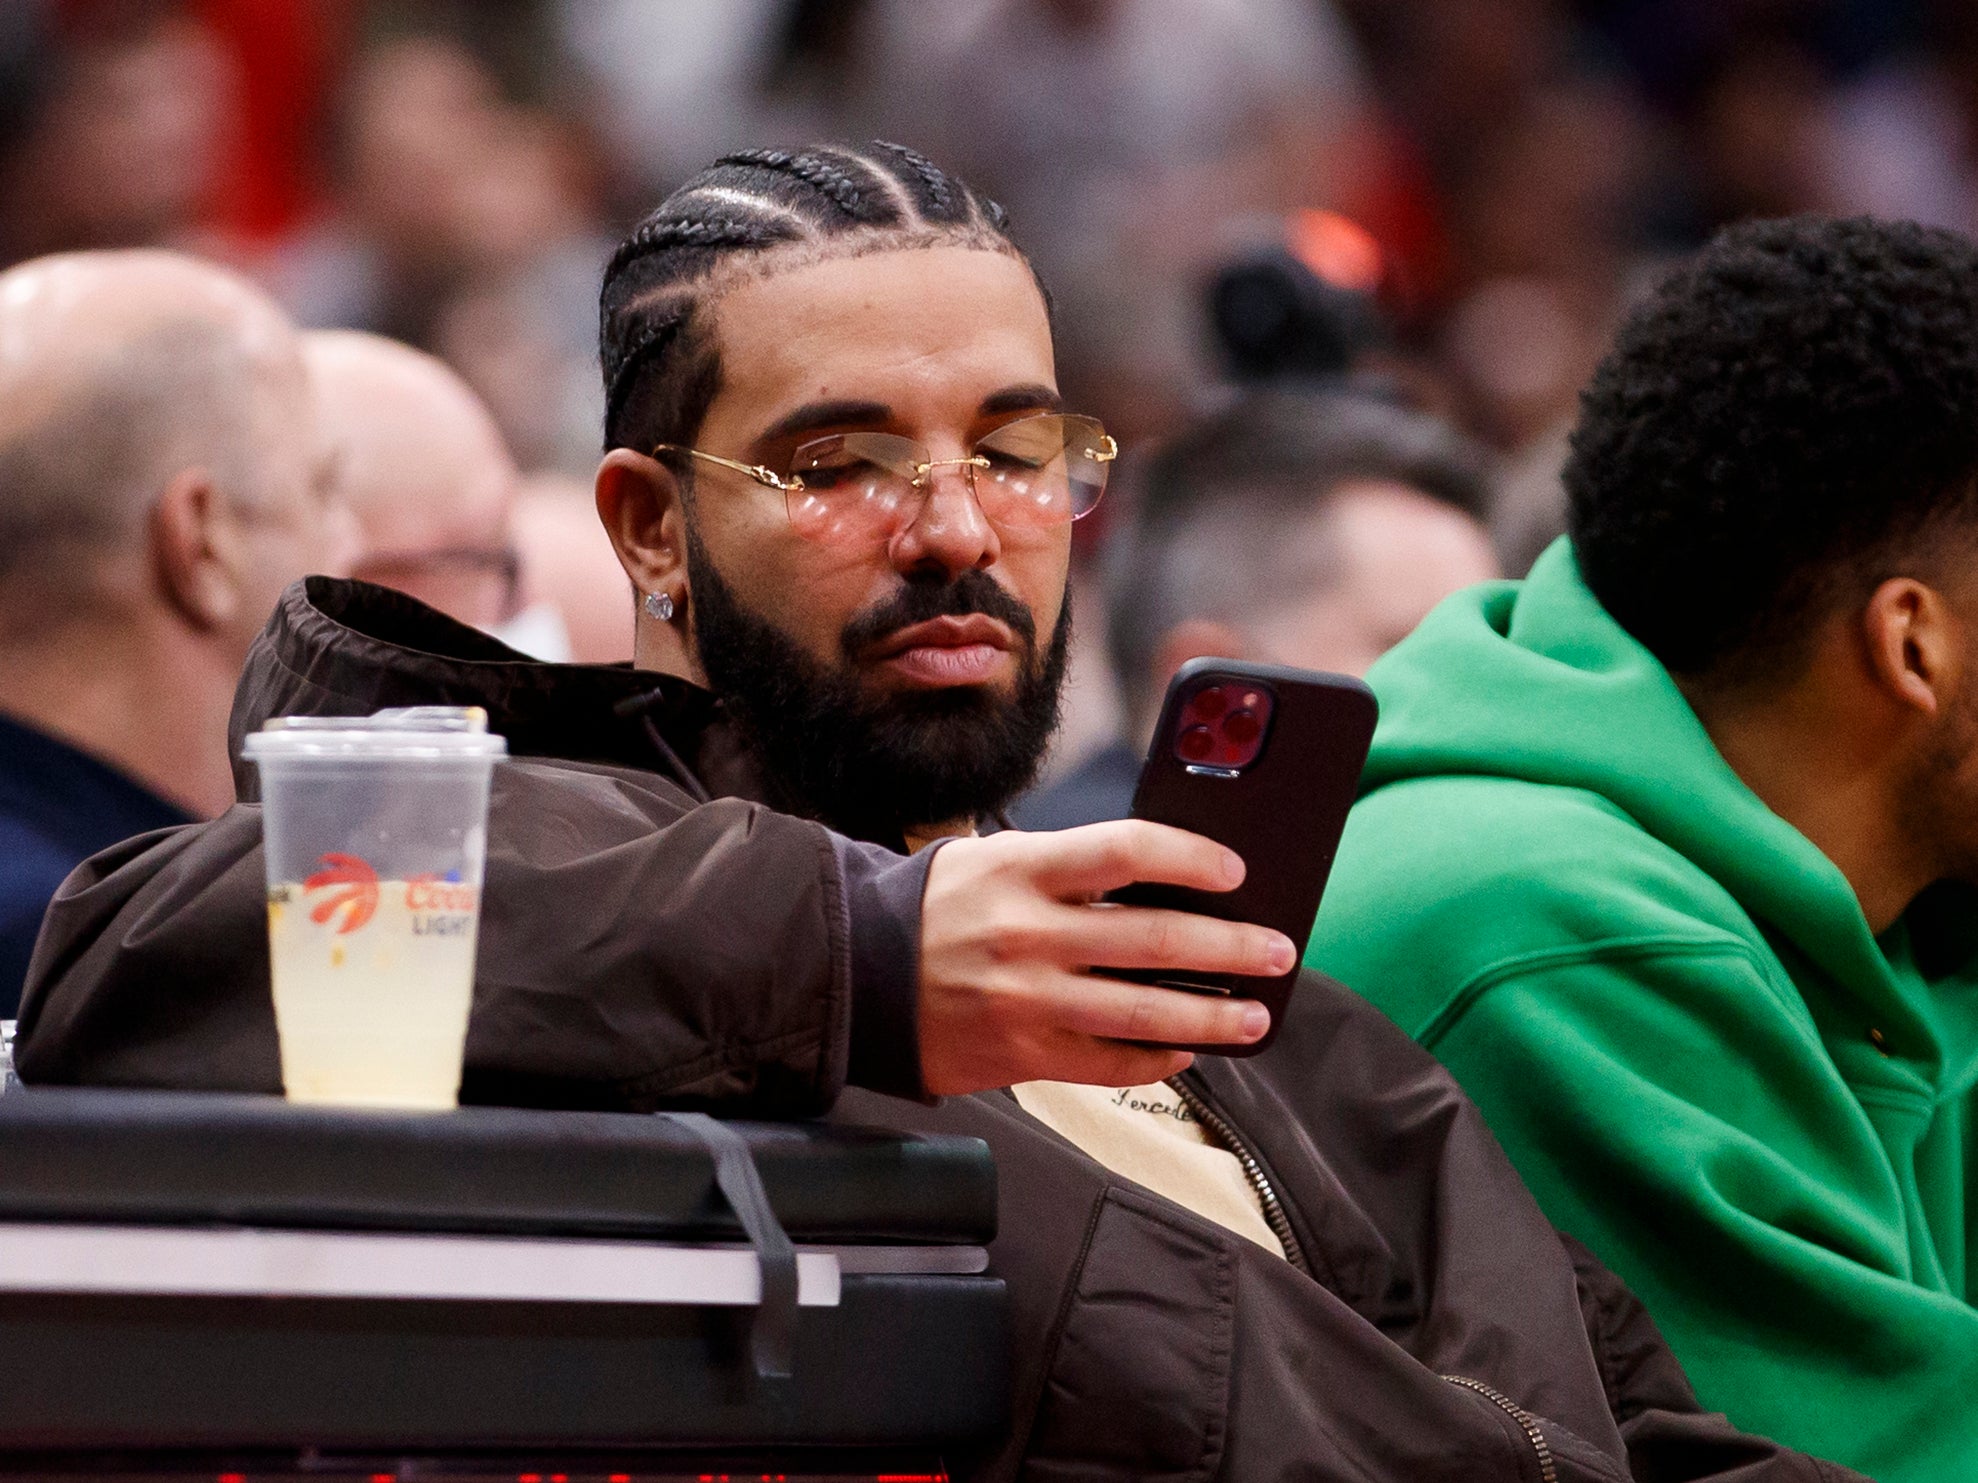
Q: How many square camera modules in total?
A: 1